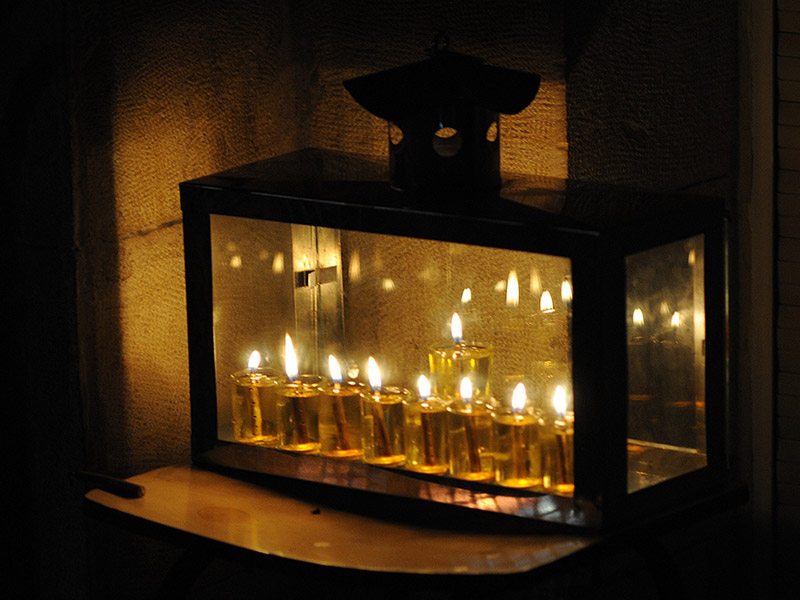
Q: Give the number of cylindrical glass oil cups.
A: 9